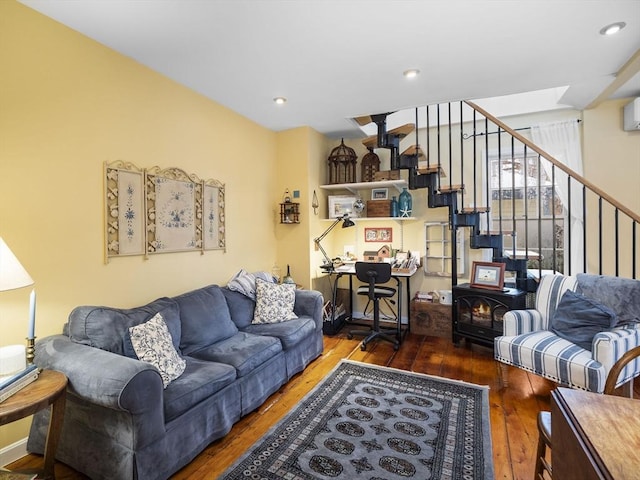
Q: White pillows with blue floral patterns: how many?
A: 2